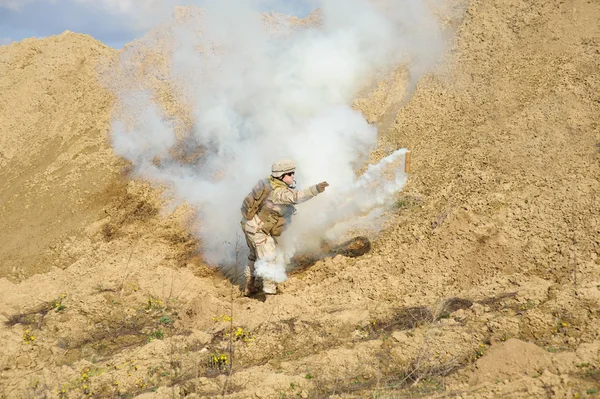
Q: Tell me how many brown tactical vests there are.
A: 1